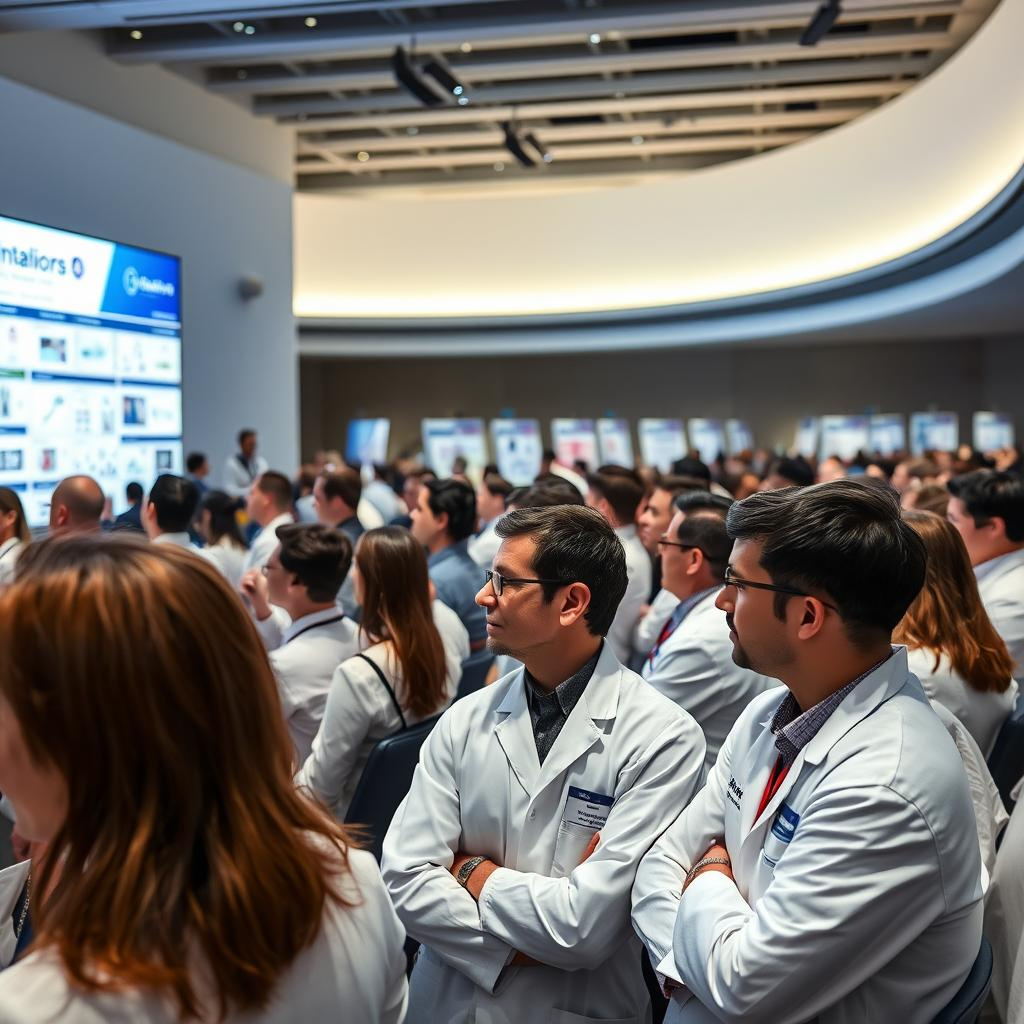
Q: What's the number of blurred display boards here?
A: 13